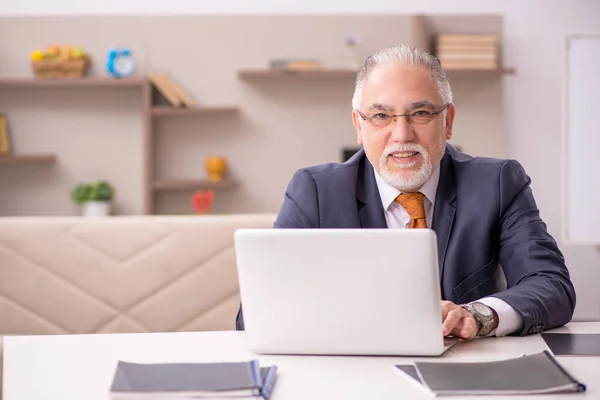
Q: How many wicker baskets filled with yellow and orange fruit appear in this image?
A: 1